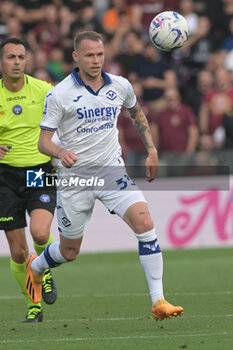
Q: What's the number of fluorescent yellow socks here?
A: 2